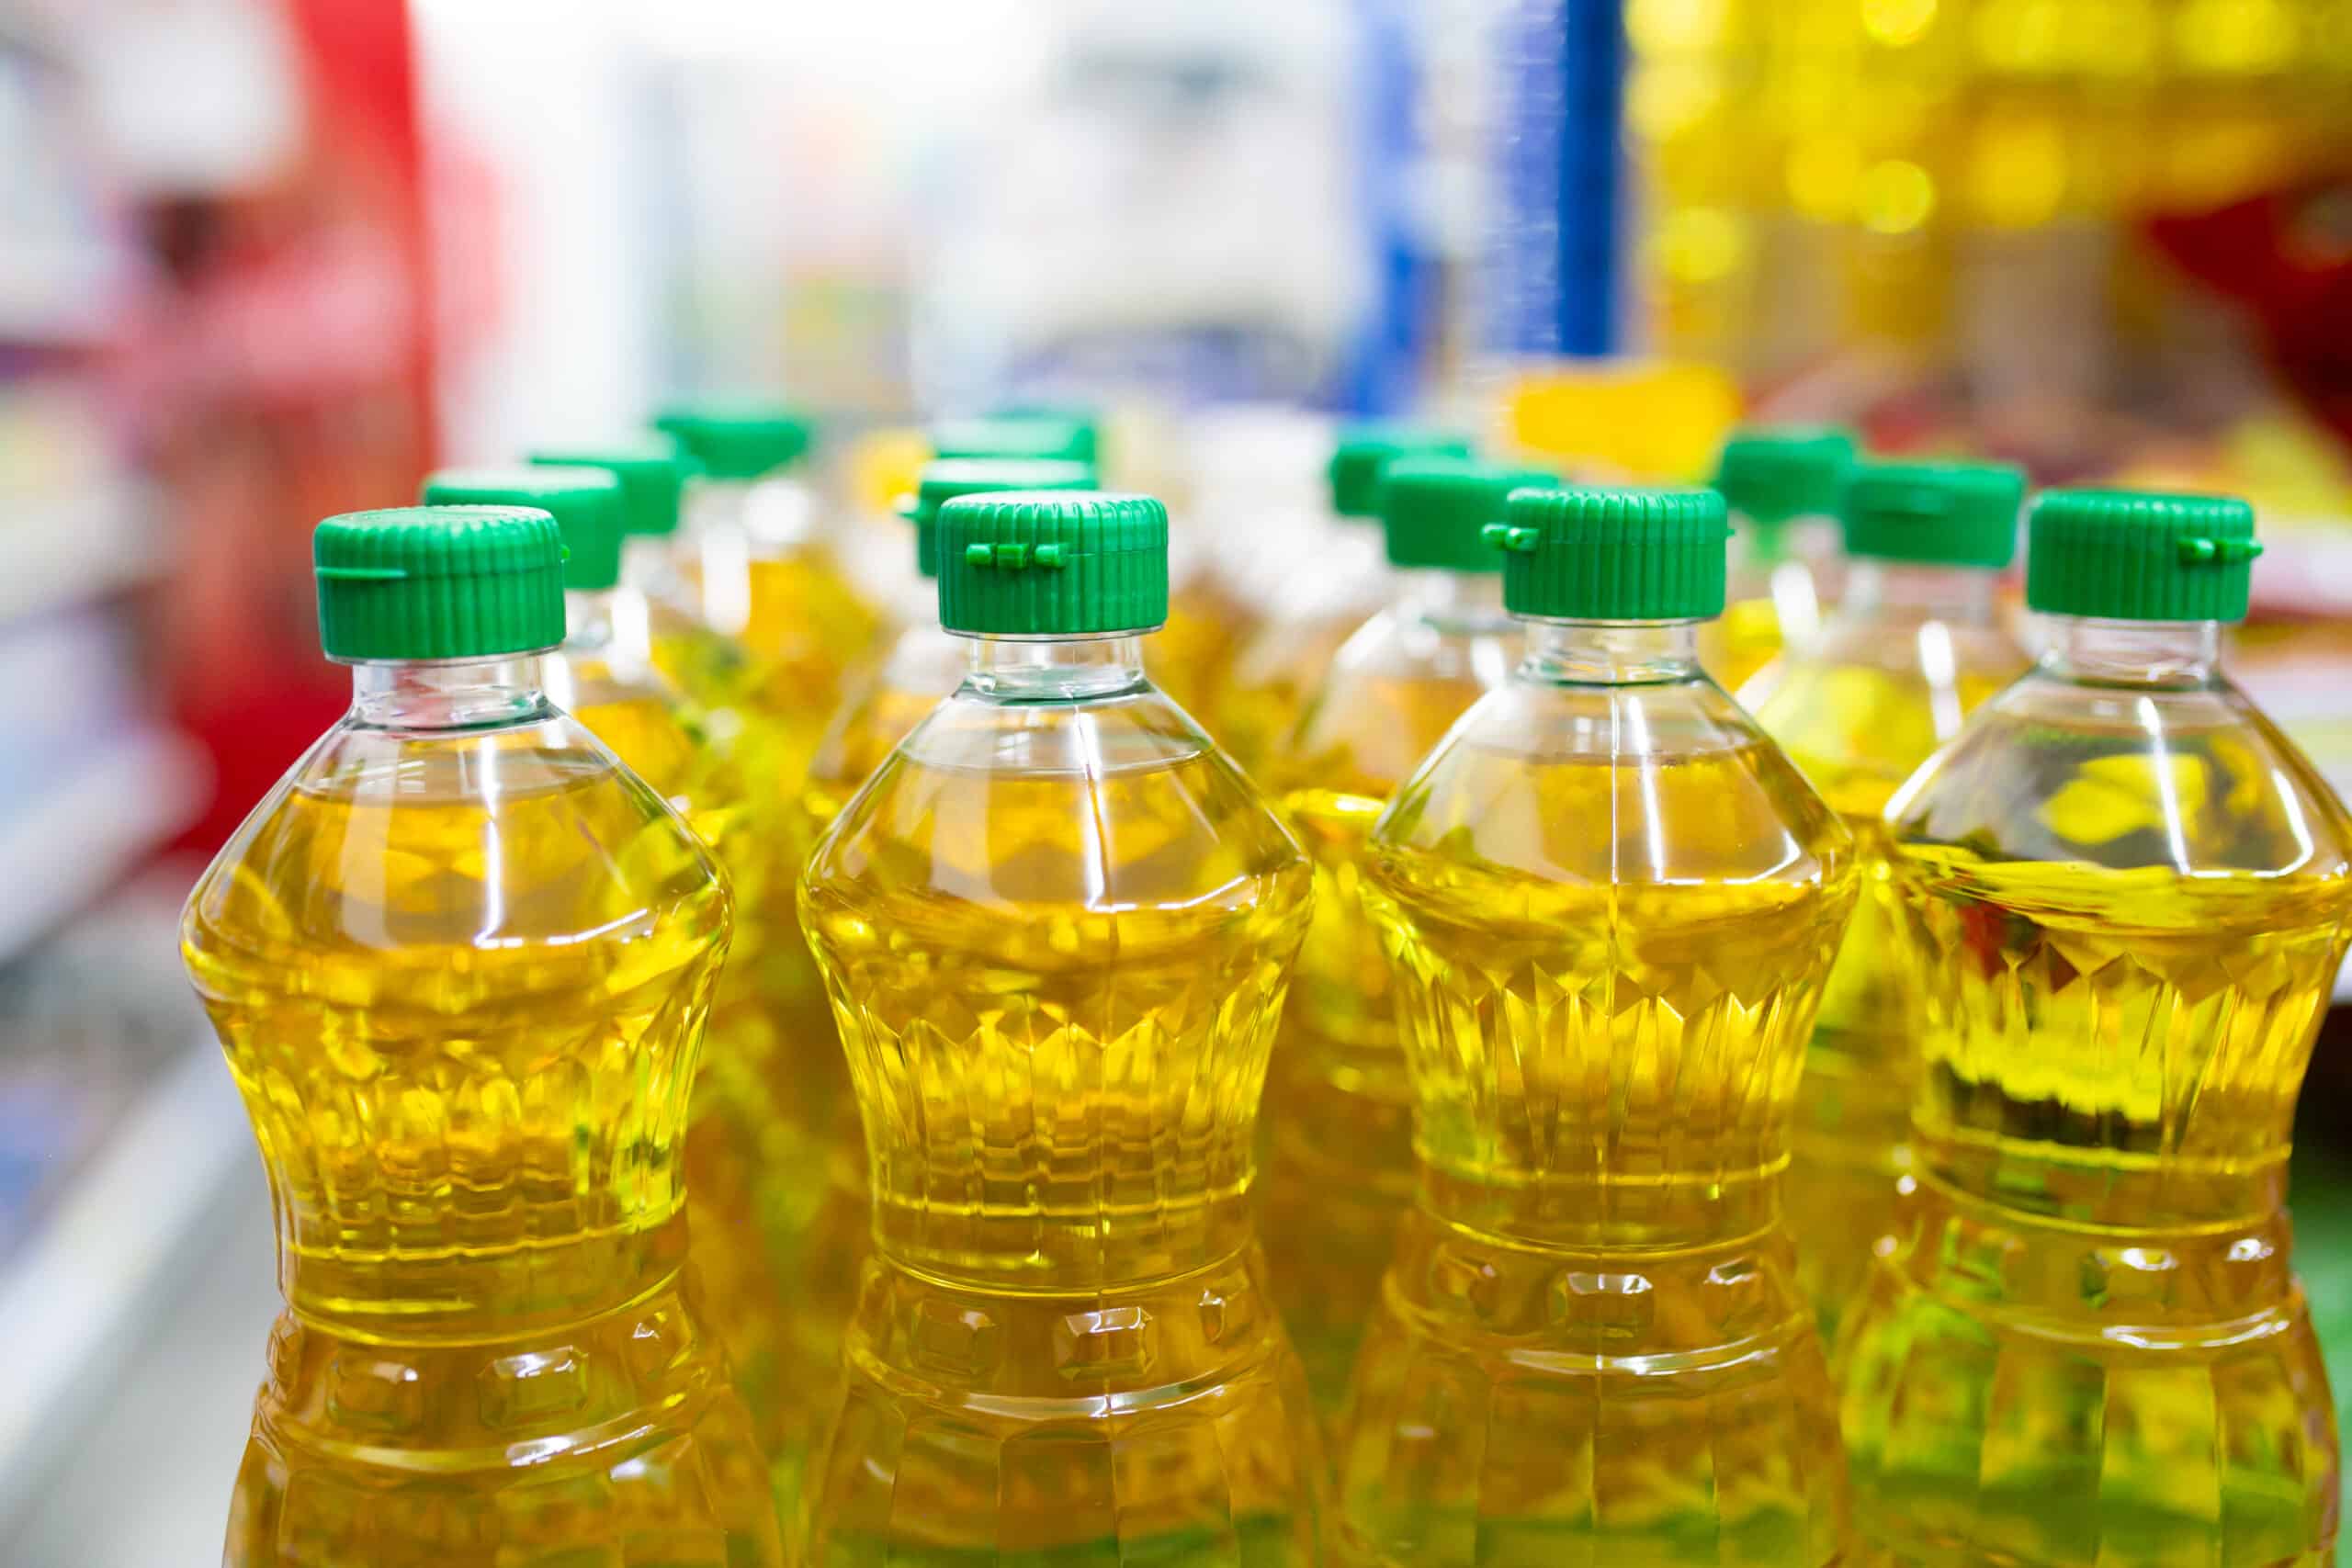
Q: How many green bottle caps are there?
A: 13